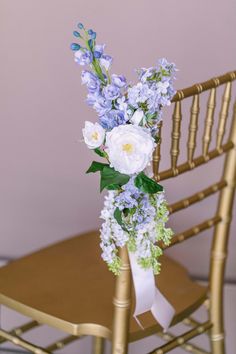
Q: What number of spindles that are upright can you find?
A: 5